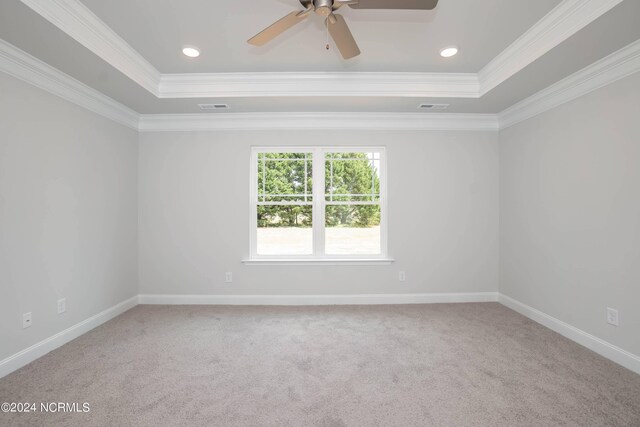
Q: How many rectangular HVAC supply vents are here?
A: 2